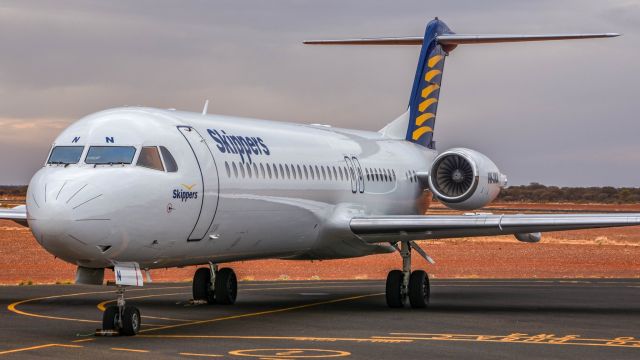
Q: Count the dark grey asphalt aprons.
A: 1